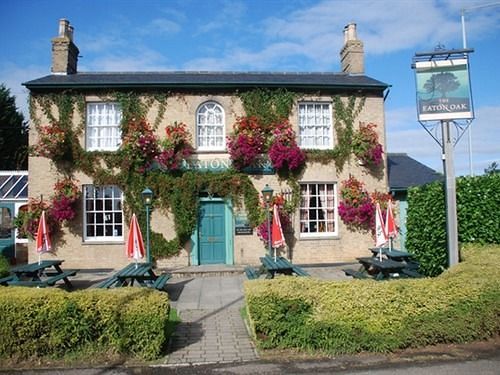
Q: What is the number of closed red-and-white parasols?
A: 5